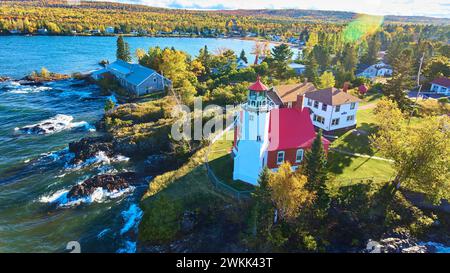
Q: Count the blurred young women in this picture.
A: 0